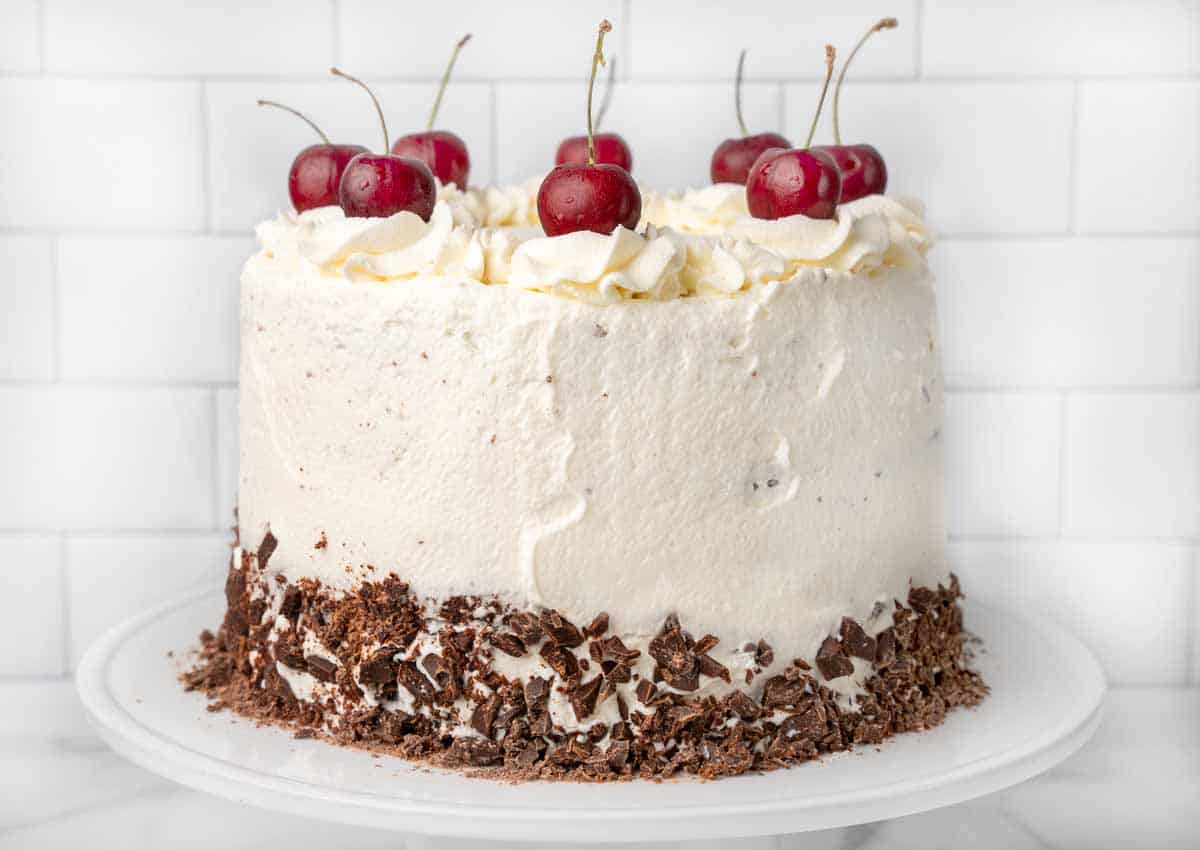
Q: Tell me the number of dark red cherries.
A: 8